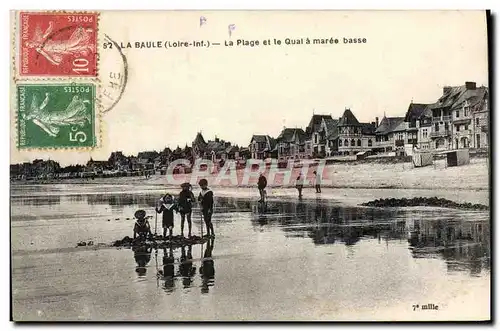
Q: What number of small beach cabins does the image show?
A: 2